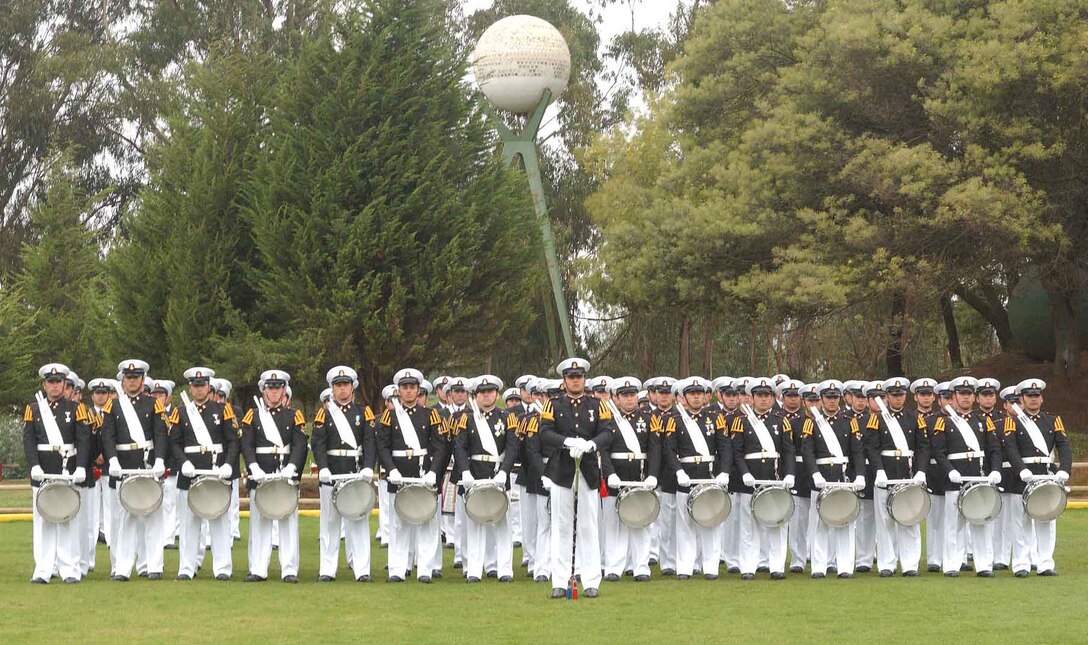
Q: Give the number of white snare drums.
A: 14